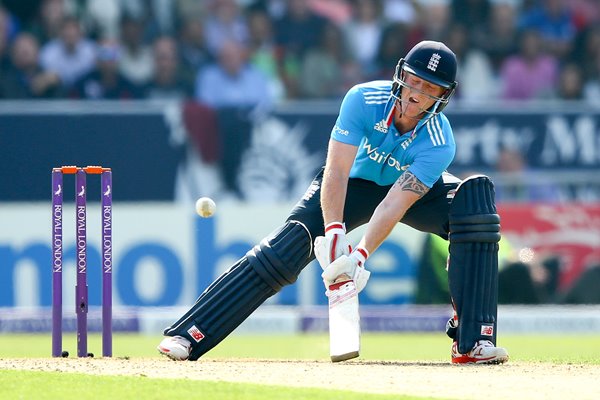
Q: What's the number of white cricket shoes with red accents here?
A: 2